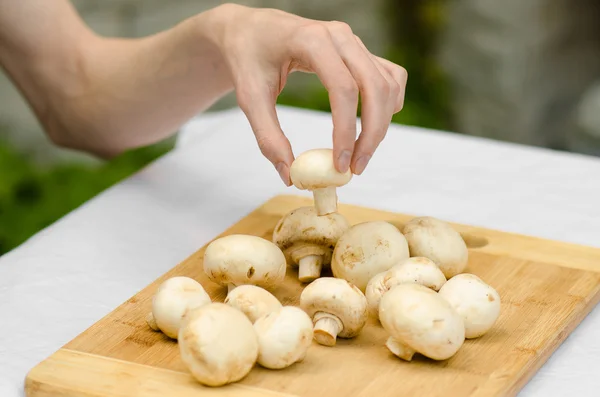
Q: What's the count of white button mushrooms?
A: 13